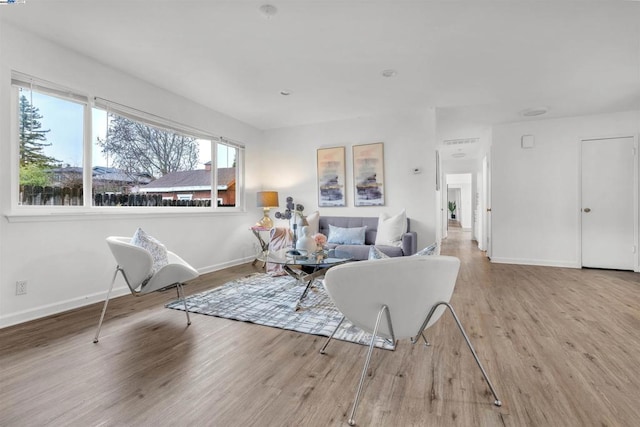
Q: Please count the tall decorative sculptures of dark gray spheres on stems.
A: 1